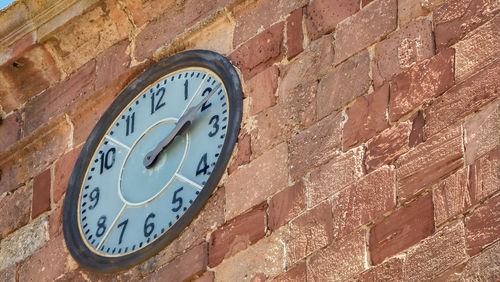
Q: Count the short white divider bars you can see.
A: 4